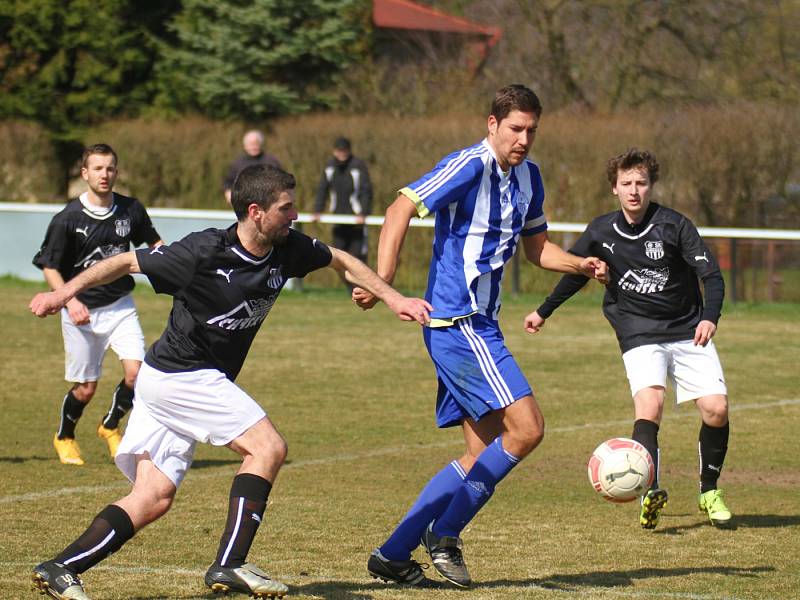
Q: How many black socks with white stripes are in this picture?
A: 6